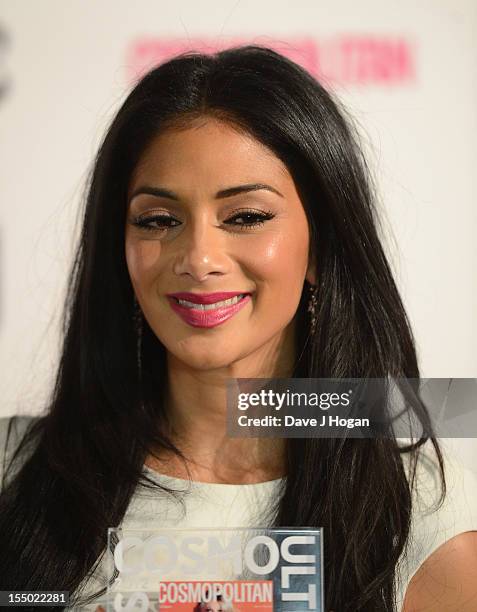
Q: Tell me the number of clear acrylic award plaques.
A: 1